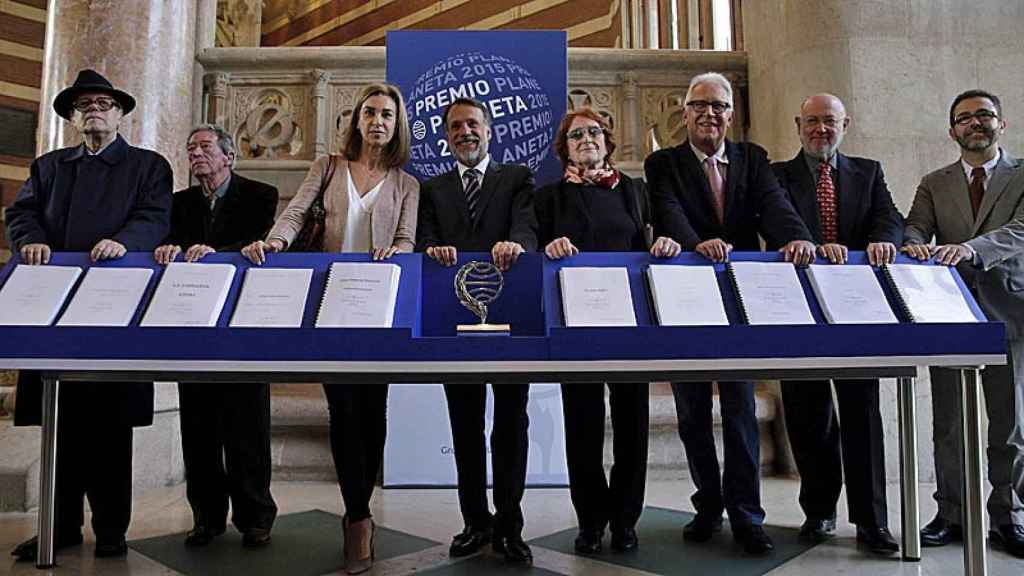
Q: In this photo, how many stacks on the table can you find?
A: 10